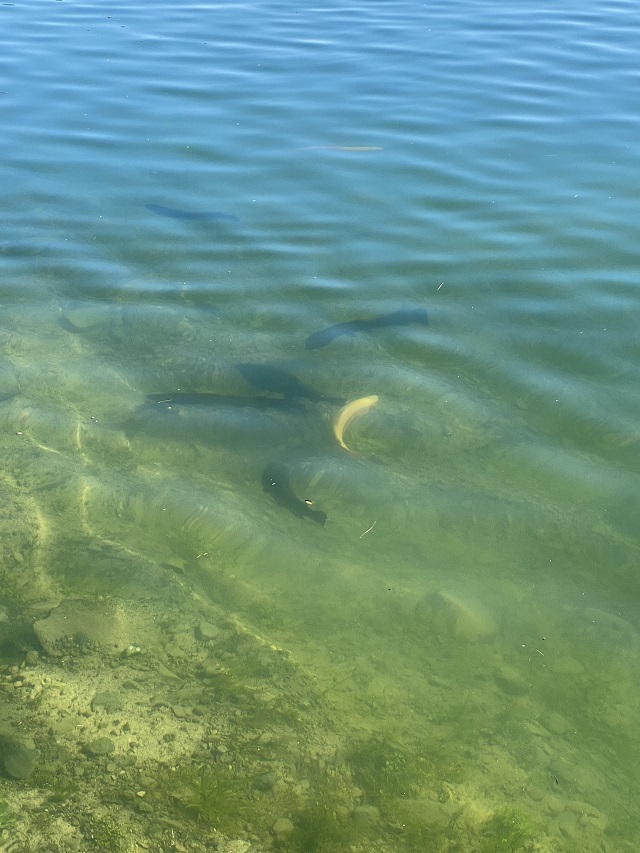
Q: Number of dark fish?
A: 5